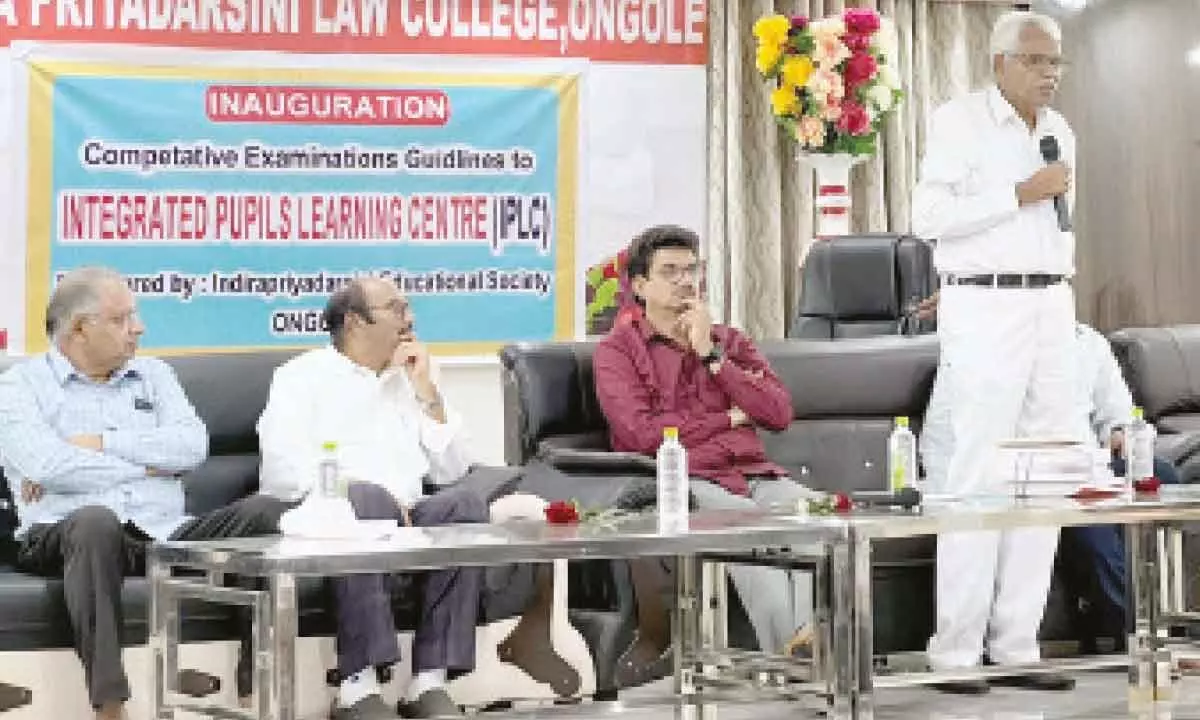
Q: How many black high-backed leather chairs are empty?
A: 1